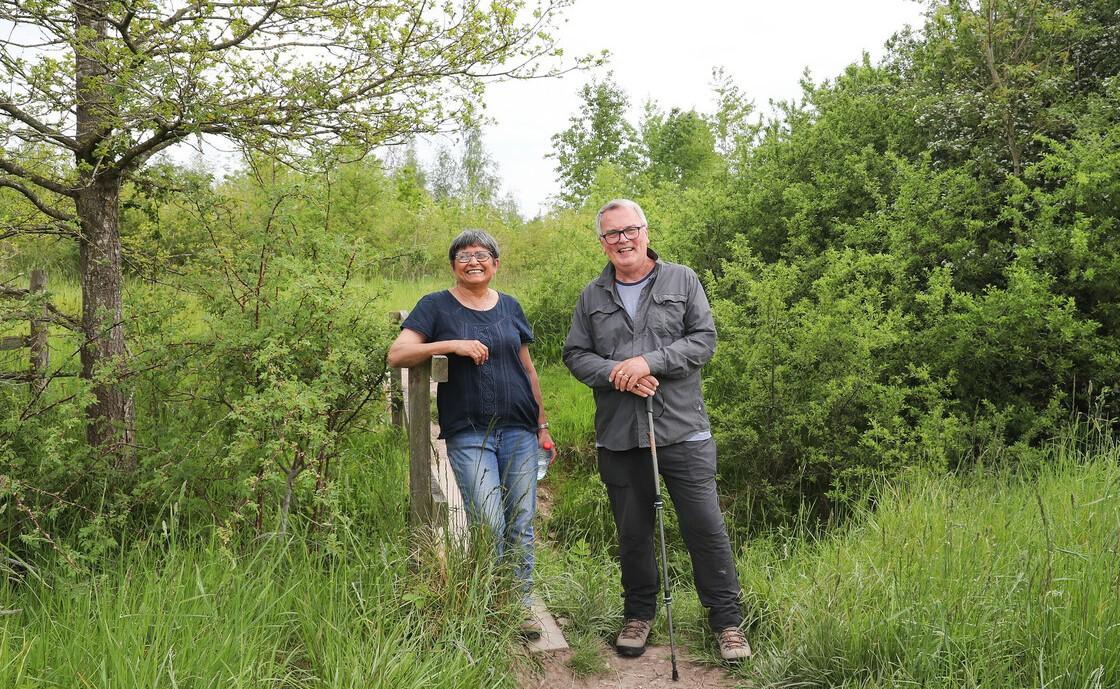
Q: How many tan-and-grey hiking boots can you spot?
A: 2